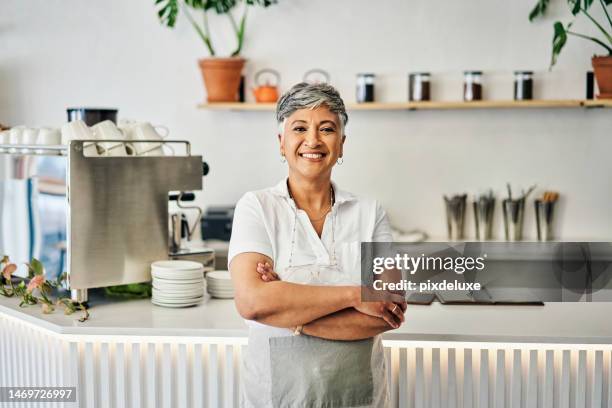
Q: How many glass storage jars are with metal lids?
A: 4